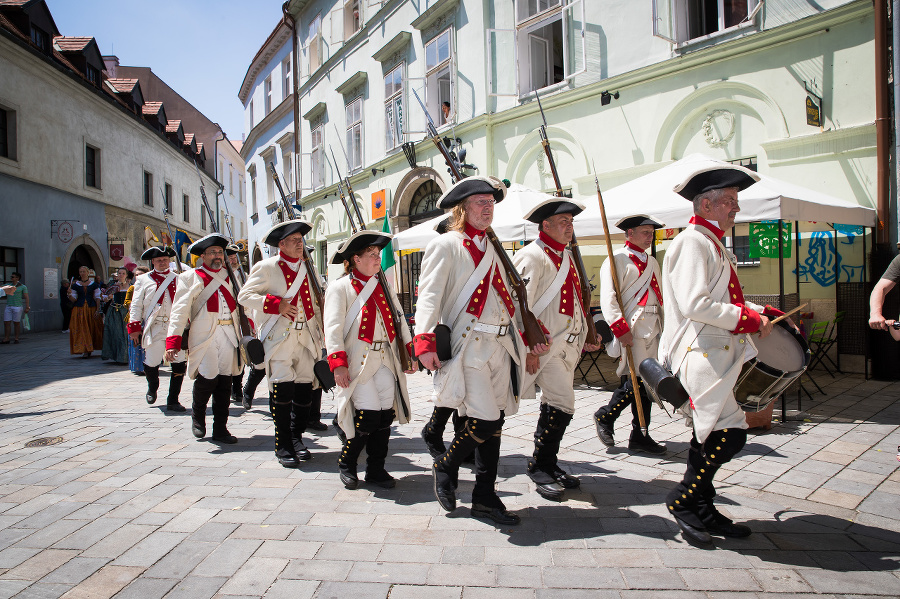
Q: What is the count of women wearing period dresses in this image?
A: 3